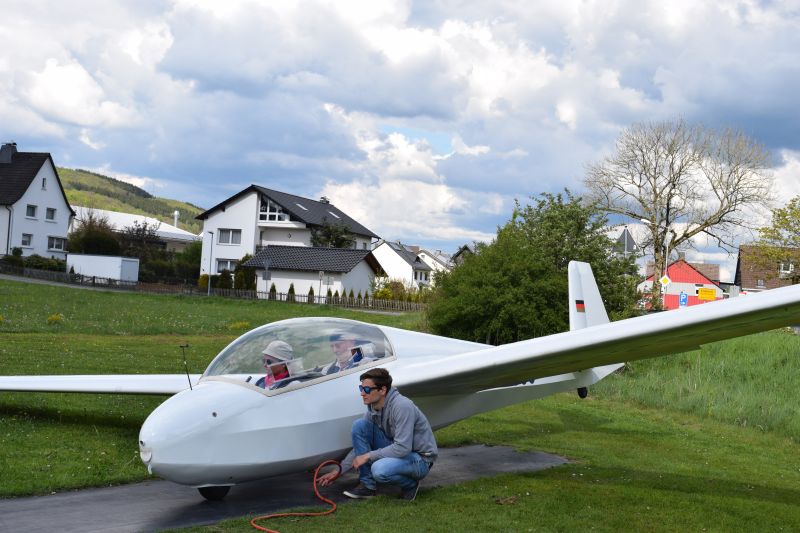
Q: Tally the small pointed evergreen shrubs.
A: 9